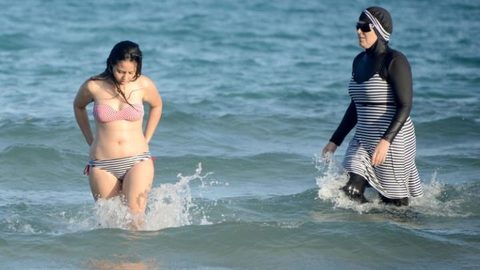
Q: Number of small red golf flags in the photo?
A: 0